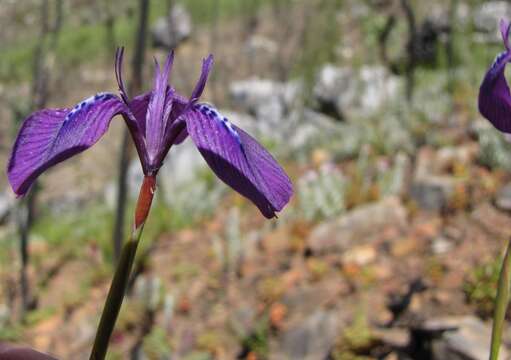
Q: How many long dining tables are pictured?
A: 0